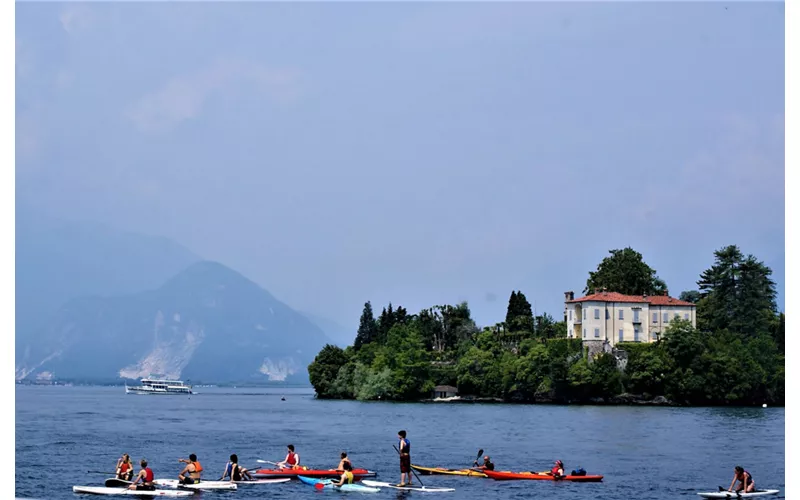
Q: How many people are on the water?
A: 11